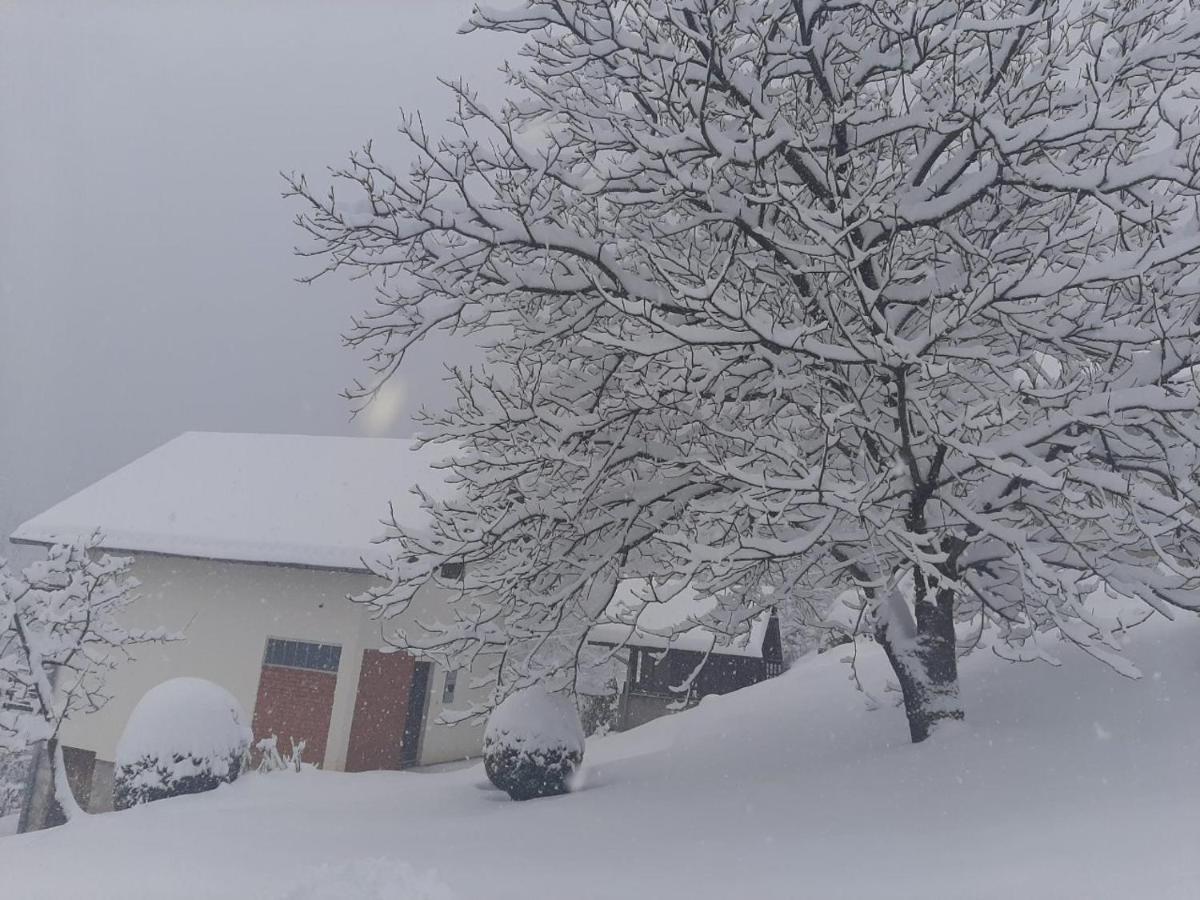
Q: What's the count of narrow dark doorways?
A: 1